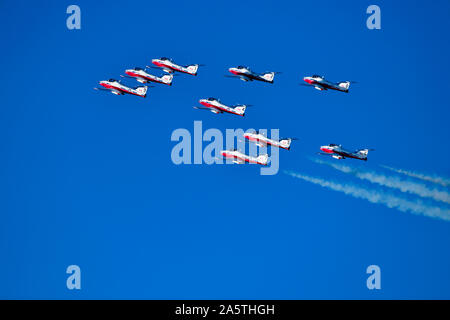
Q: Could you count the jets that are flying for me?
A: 9